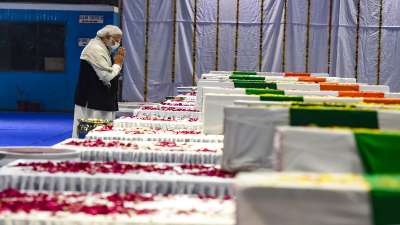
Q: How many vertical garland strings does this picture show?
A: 11